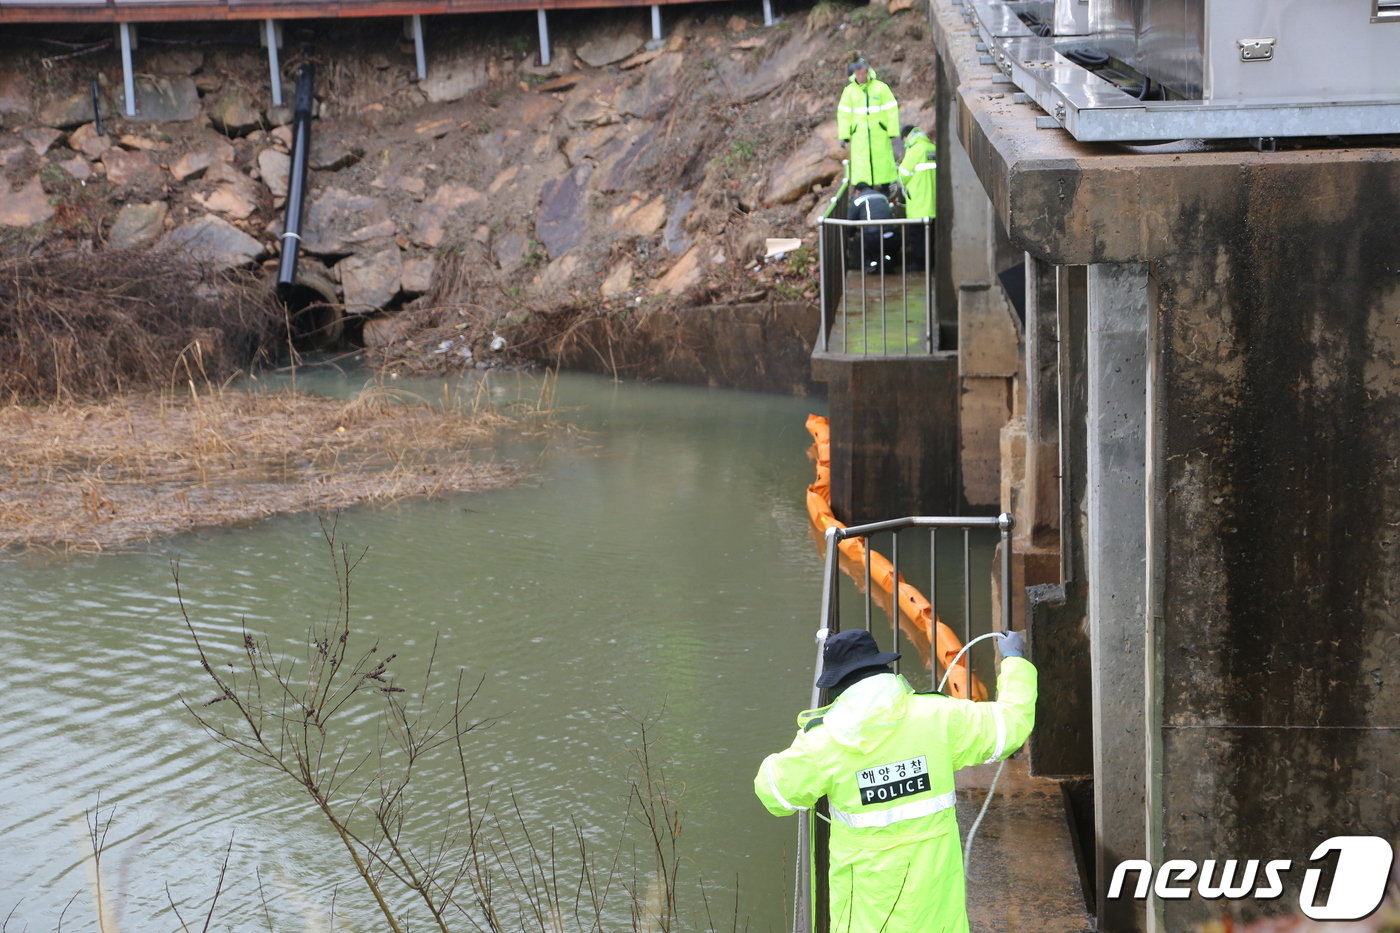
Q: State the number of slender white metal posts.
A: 6